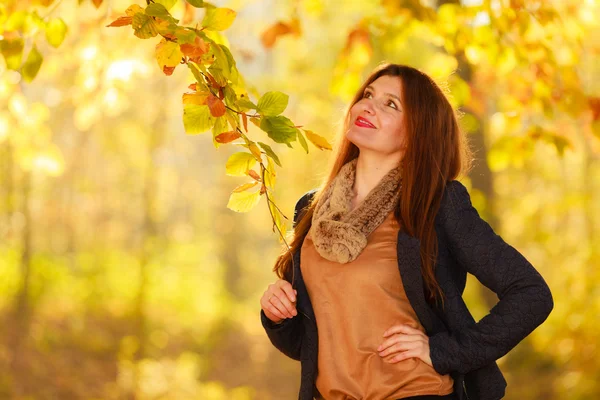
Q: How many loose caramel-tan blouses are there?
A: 1